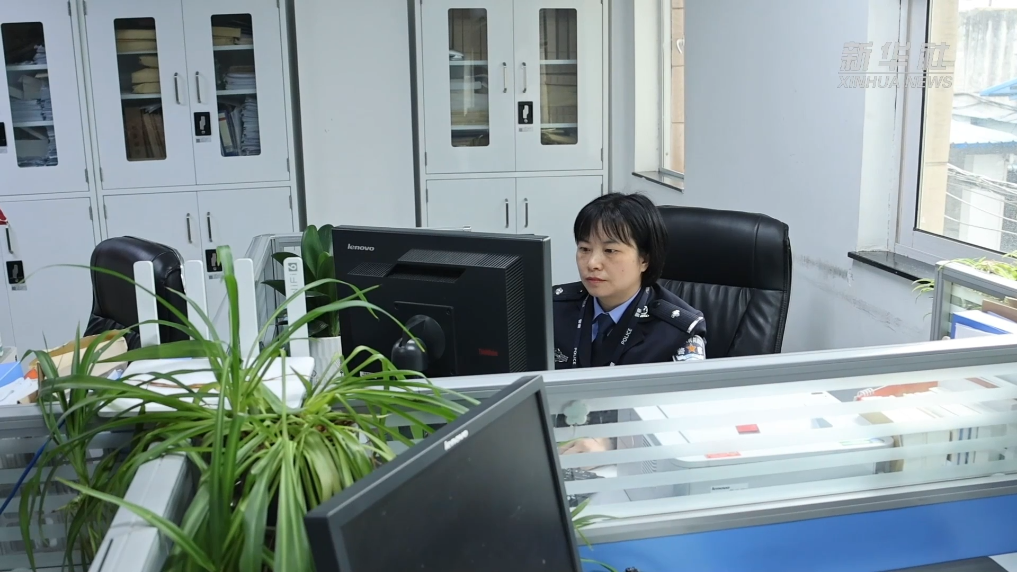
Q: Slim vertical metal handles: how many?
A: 9